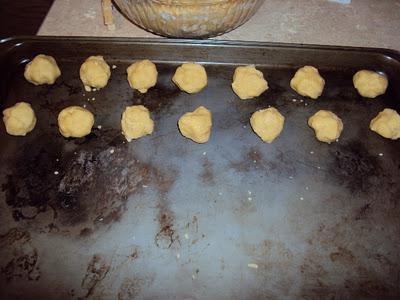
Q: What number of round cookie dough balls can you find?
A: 14